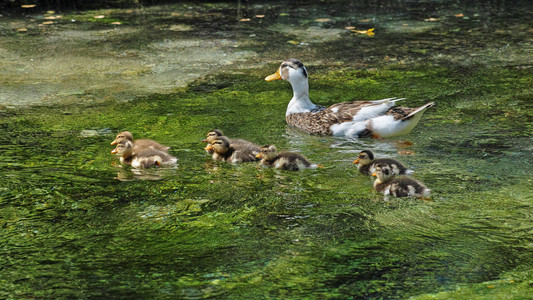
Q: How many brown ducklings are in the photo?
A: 7